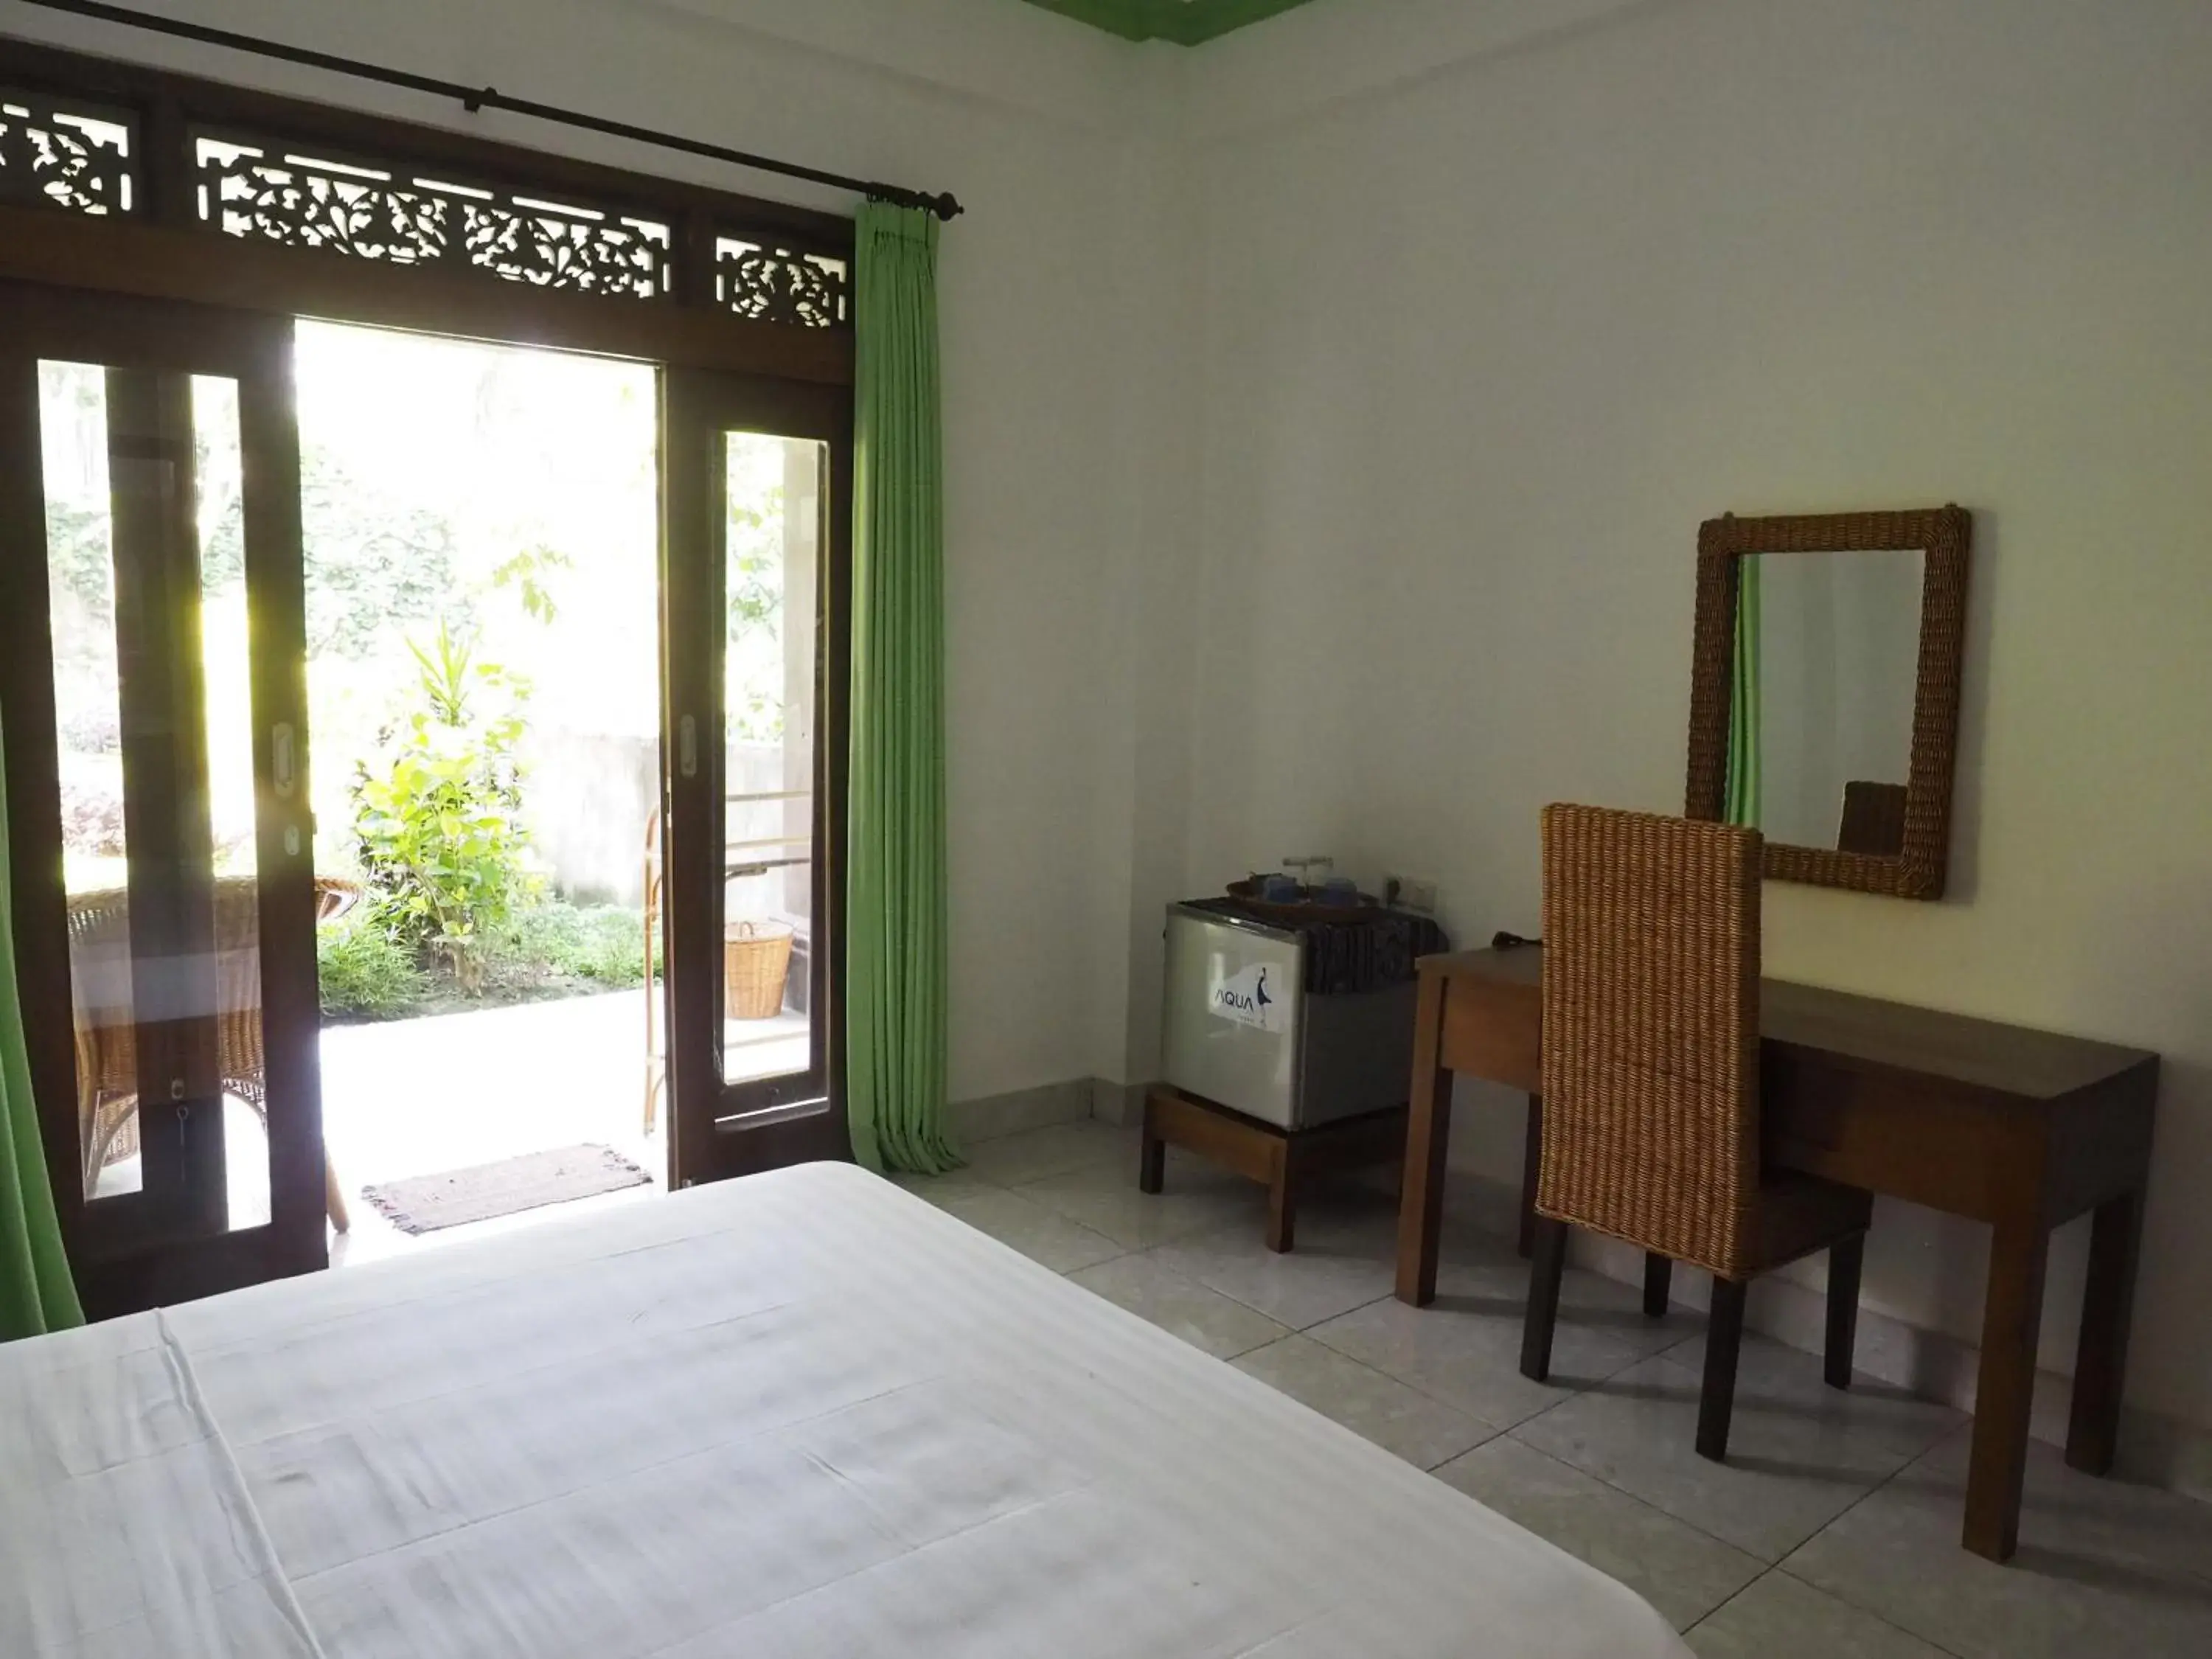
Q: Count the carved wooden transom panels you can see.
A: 3